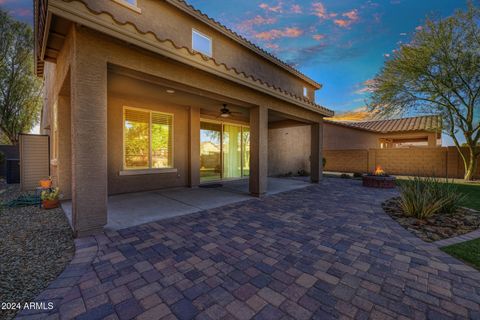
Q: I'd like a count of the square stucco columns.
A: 3